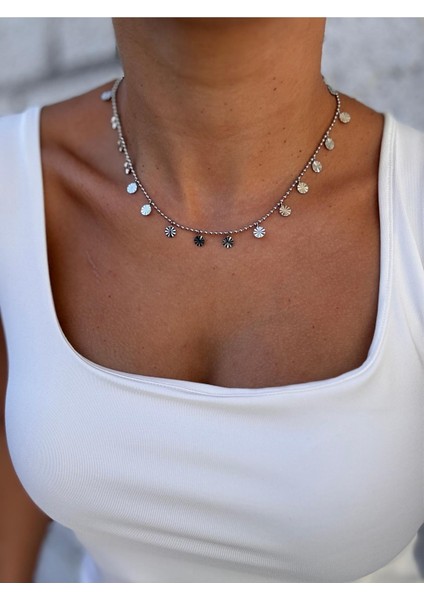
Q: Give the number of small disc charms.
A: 15